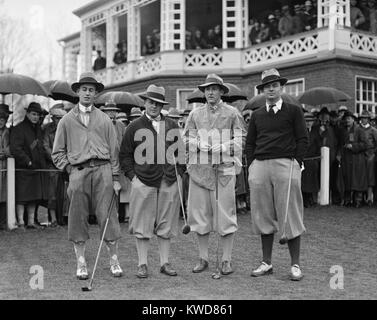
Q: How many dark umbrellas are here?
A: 6